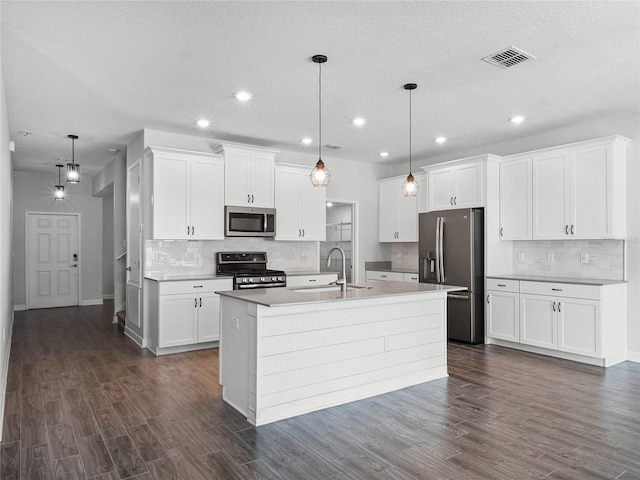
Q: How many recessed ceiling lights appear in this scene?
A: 7